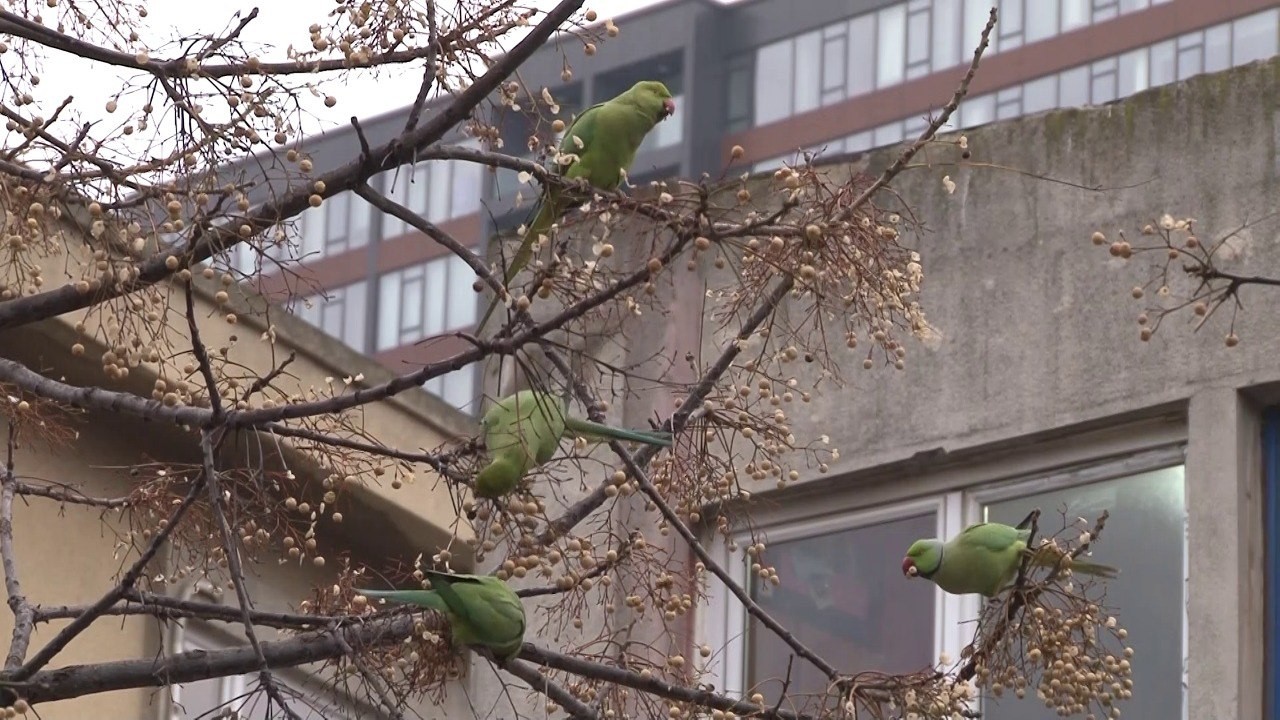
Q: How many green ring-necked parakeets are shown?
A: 4